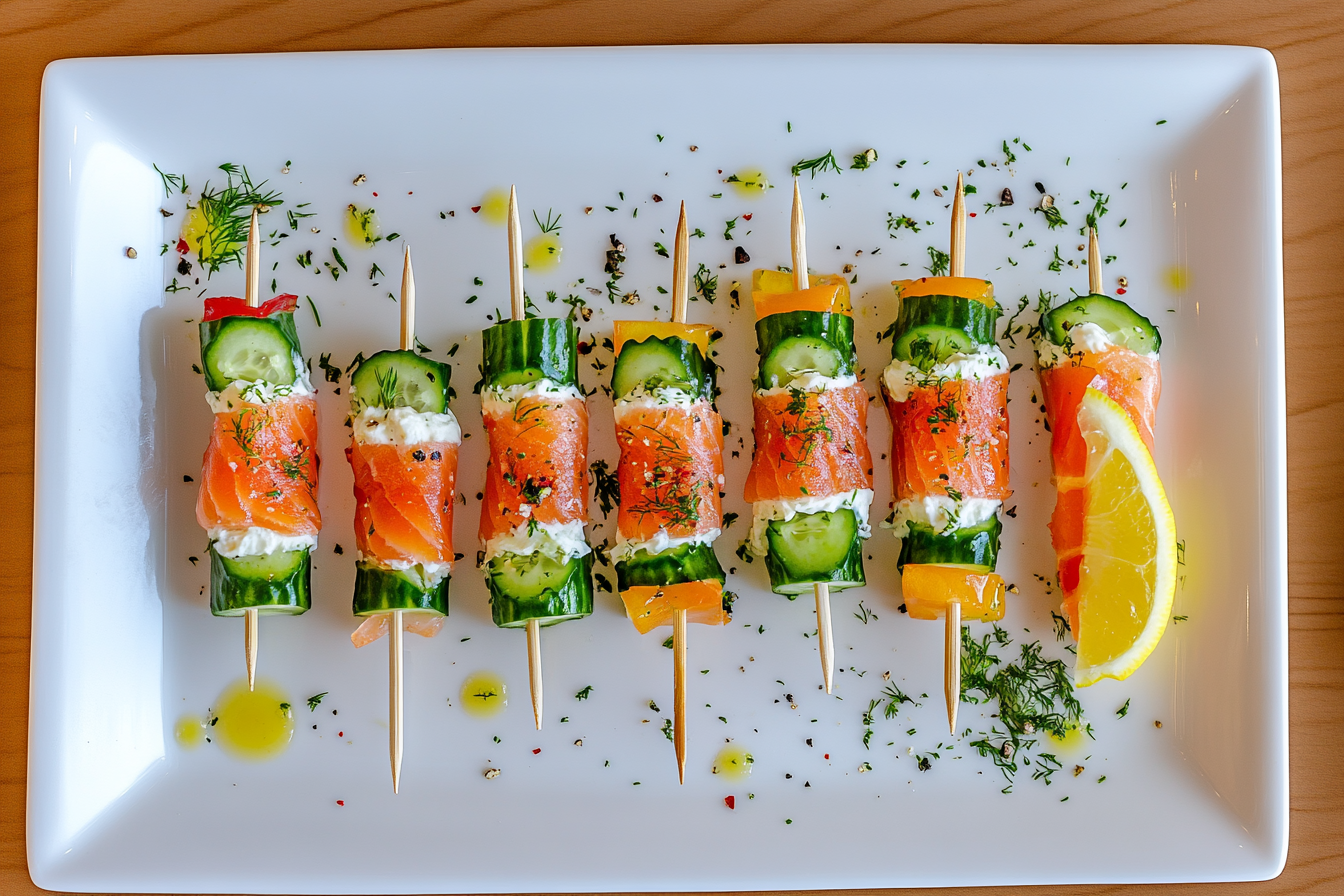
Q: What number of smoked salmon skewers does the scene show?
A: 7